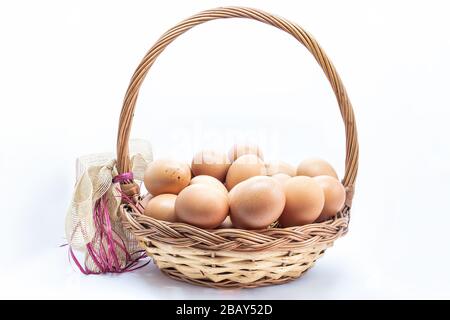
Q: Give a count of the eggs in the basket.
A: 13